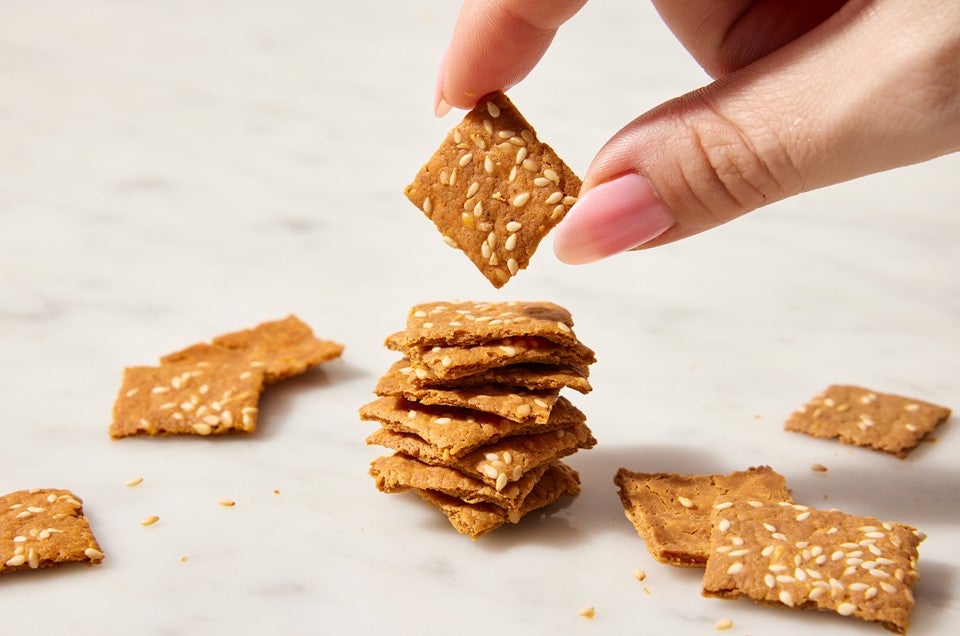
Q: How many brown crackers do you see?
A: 15